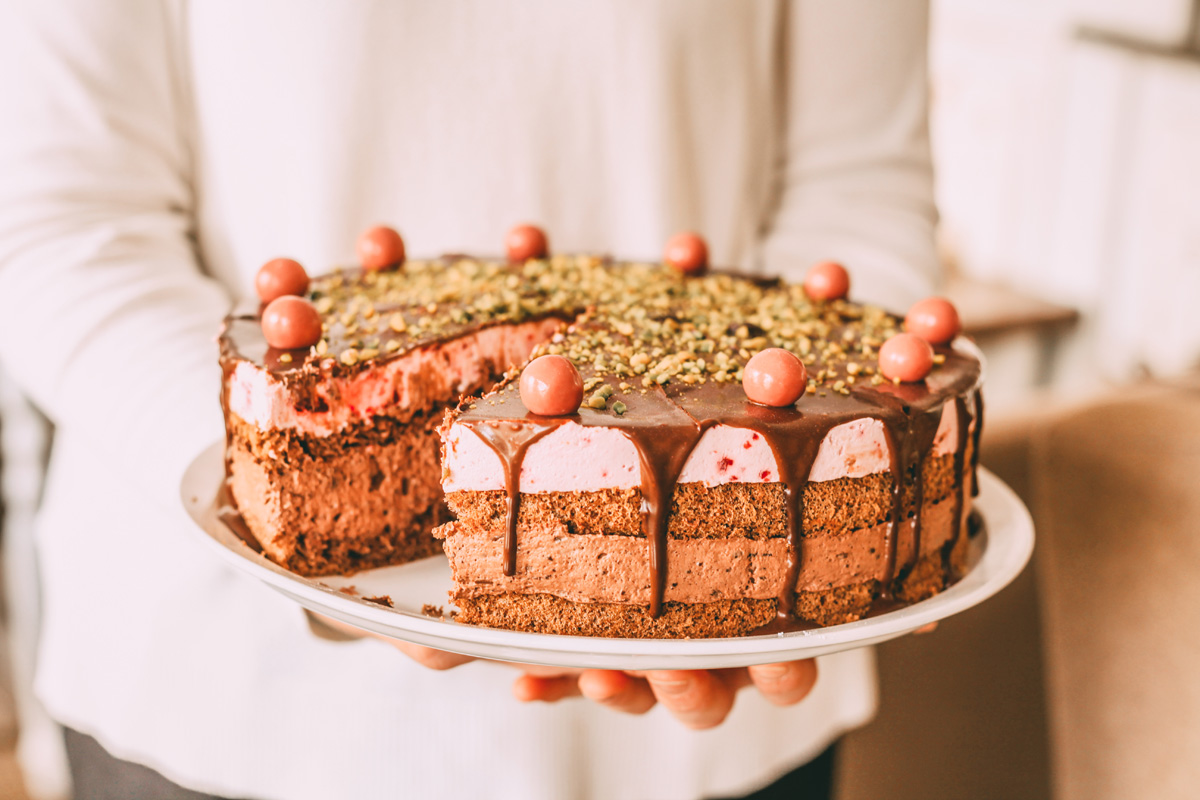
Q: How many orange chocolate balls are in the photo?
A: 10